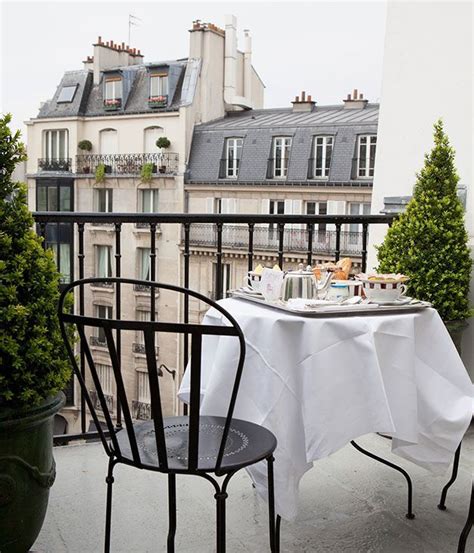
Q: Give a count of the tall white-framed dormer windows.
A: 4